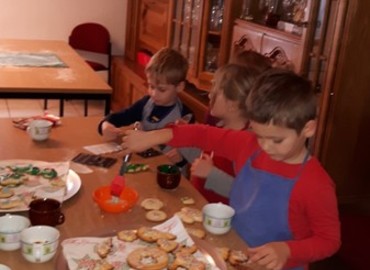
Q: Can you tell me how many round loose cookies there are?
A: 2